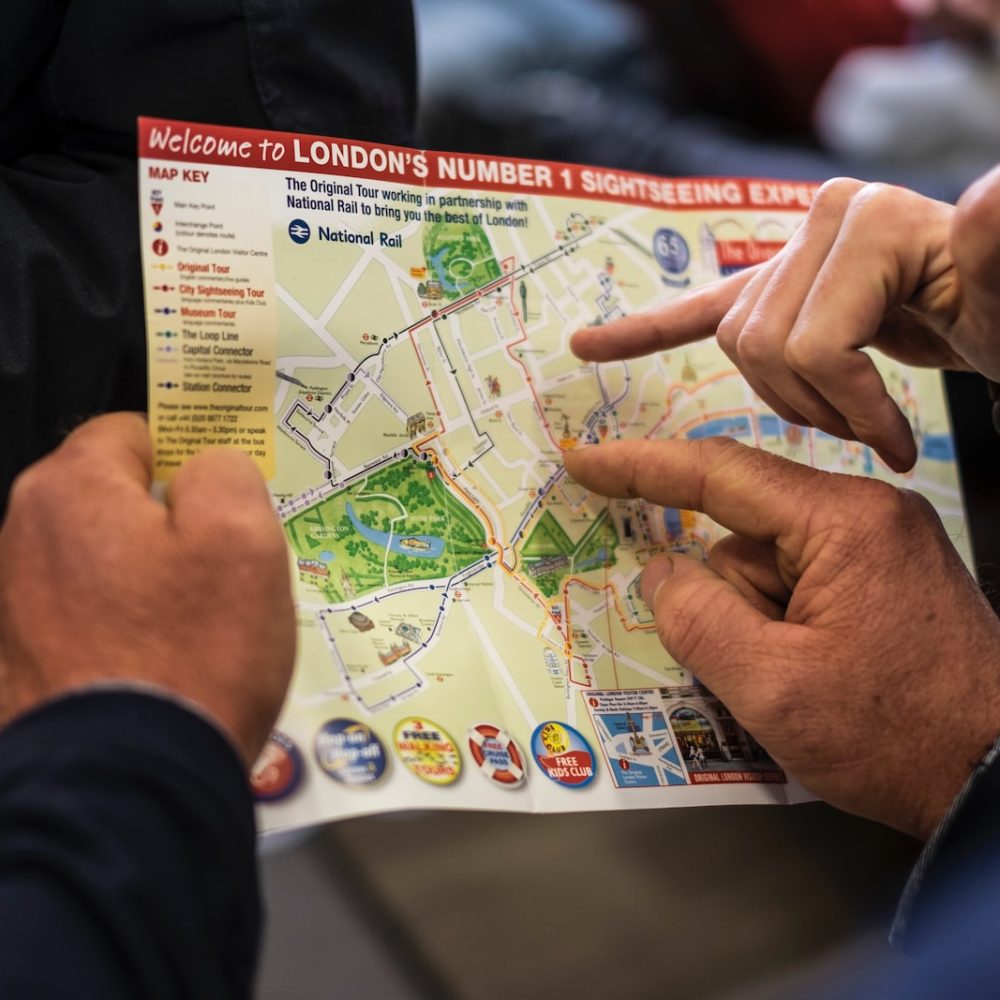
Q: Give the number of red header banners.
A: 1